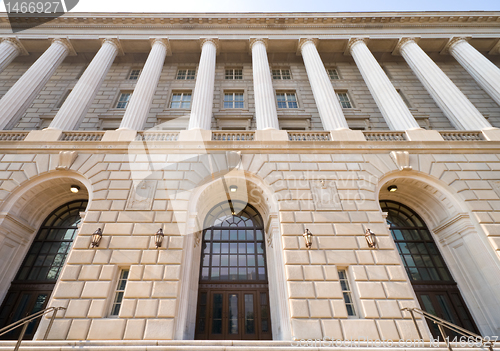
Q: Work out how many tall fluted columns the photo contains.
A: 10